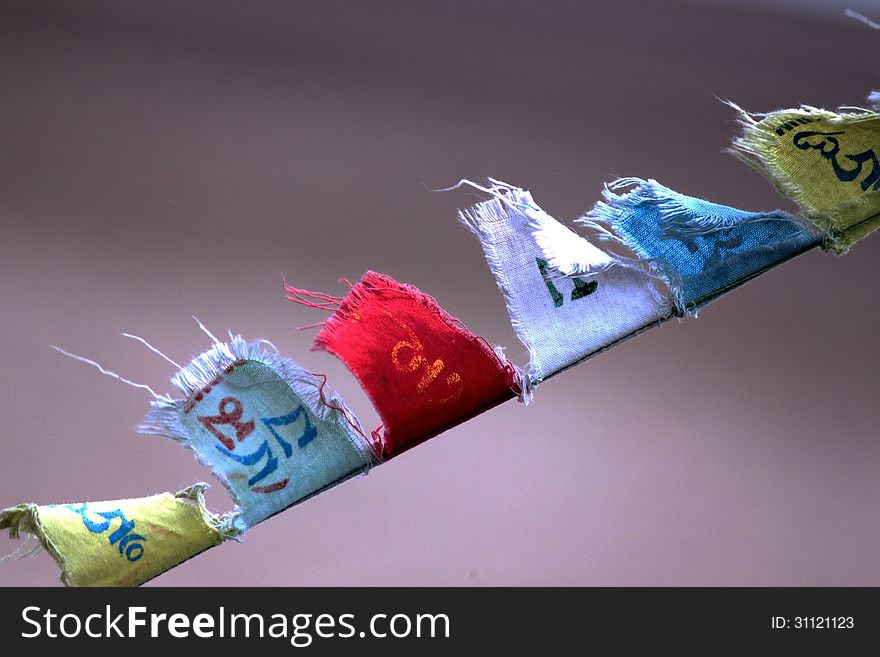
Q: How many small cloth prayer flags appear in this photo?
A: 6